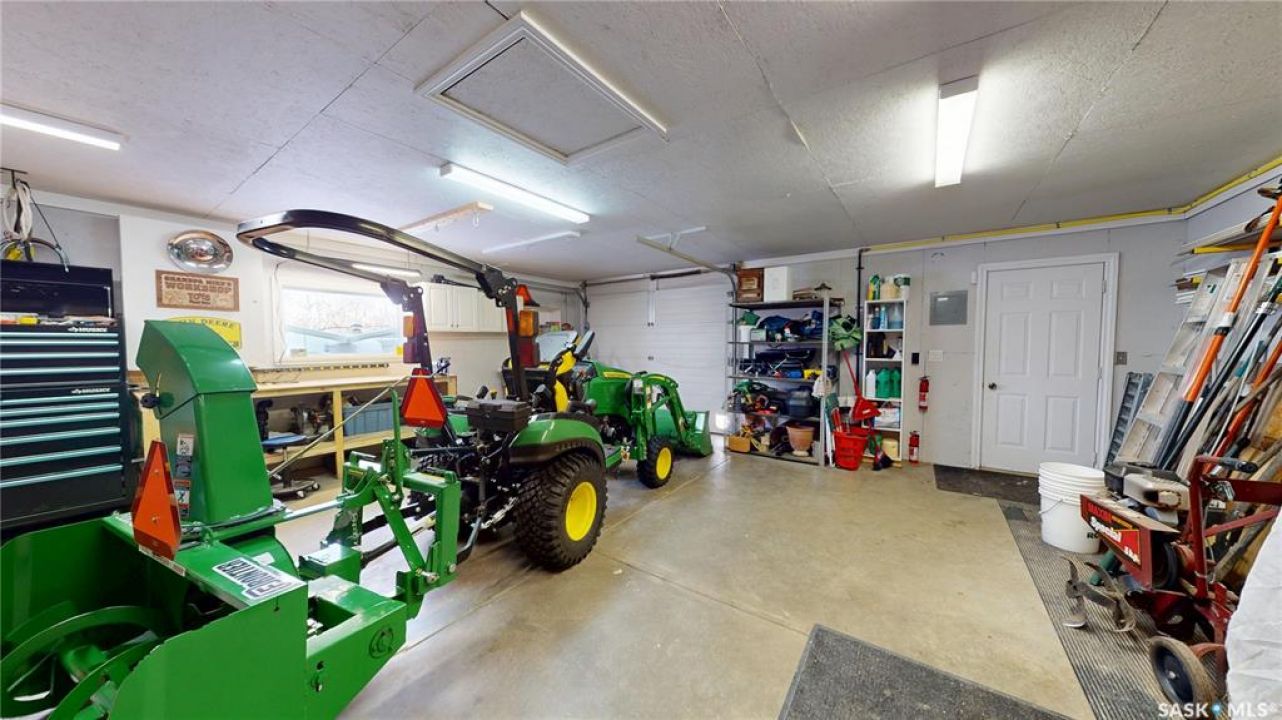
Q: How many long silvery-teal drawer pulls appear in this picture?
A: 10